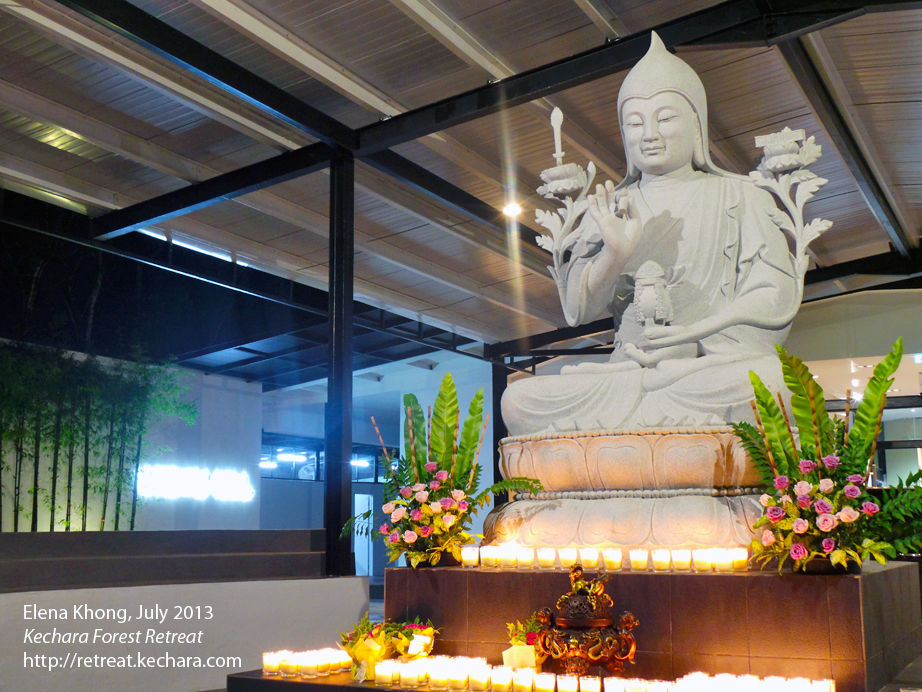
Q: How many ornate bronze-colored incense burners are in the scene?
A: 1